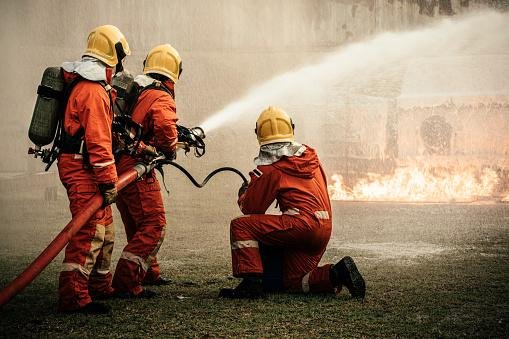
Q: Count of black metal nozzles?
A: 1